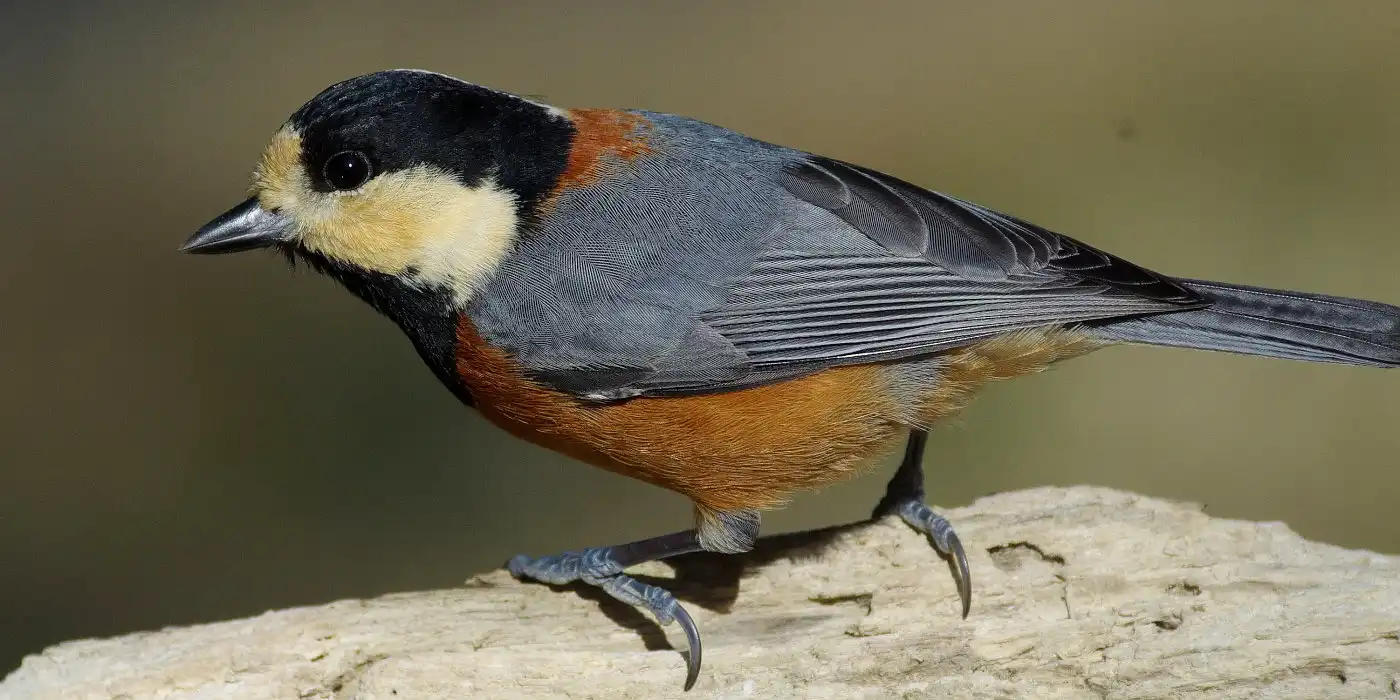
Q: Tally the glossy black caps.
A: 1